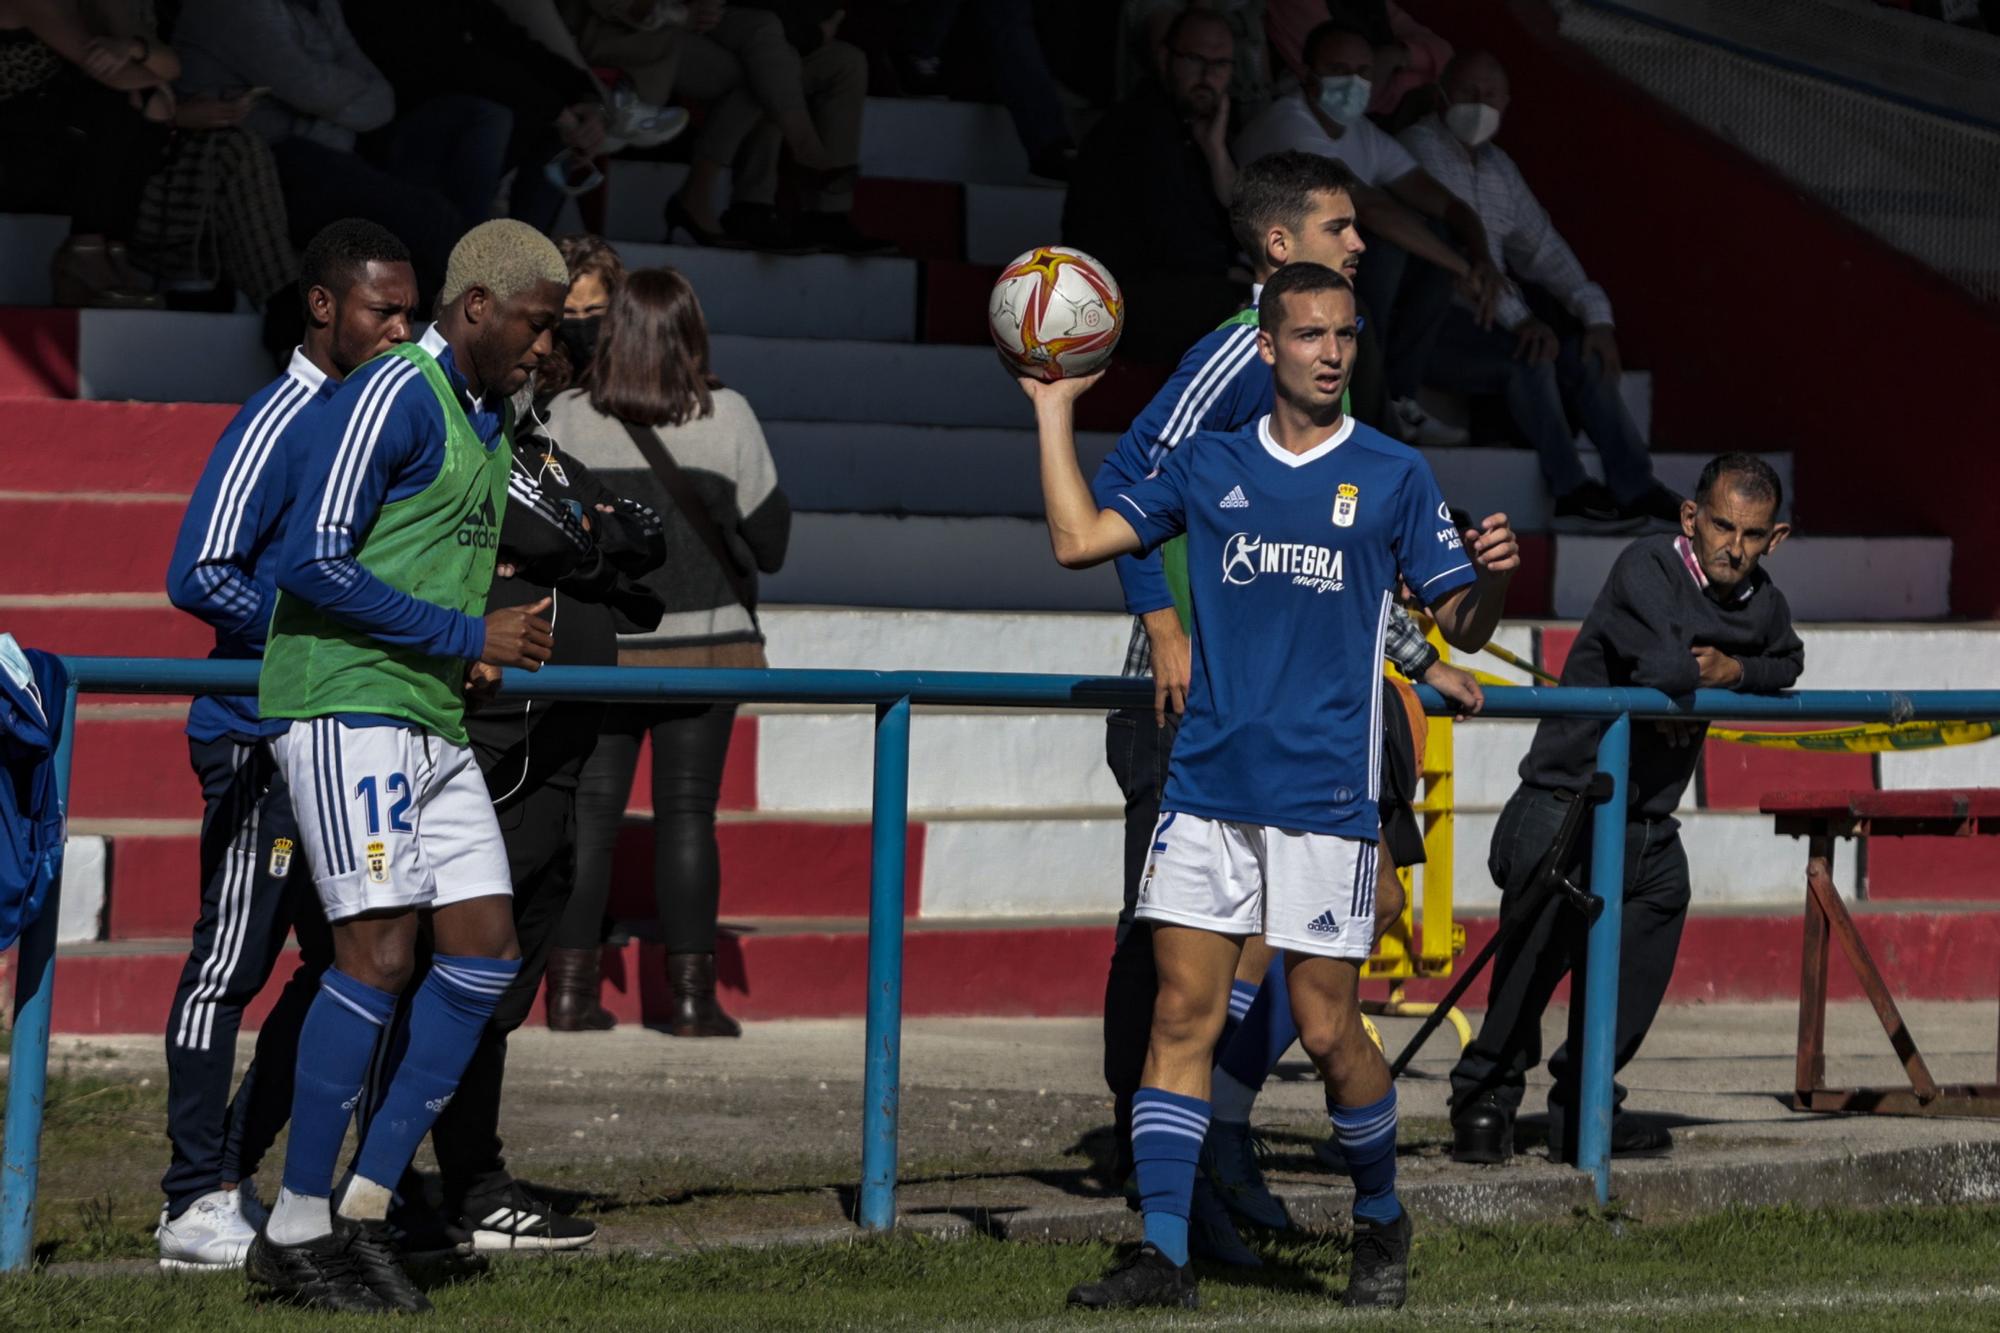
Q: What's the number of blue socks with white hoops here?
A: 5